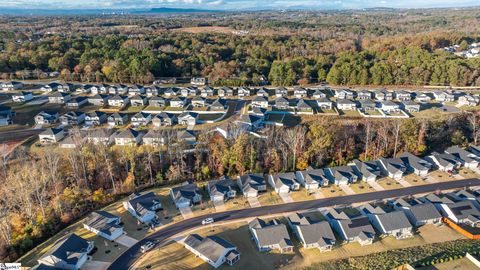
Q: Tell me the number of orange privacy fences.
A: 1